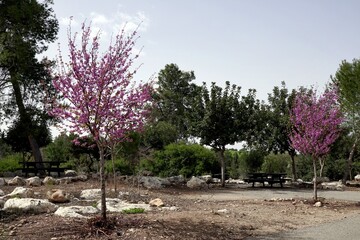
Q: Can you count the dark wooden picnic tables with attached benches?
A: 2